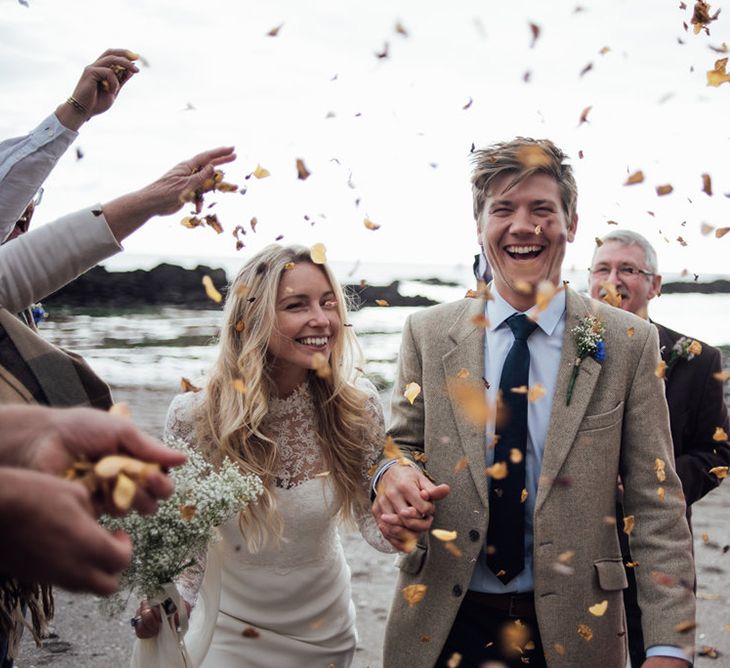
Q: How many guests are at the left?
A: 3